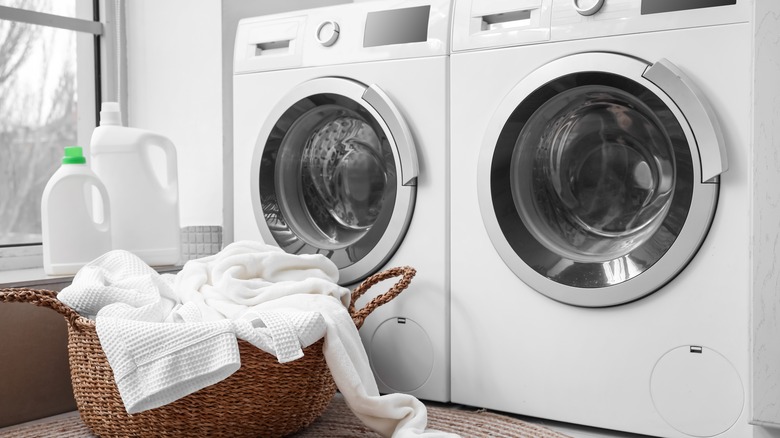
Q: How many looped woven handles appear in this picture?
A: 2